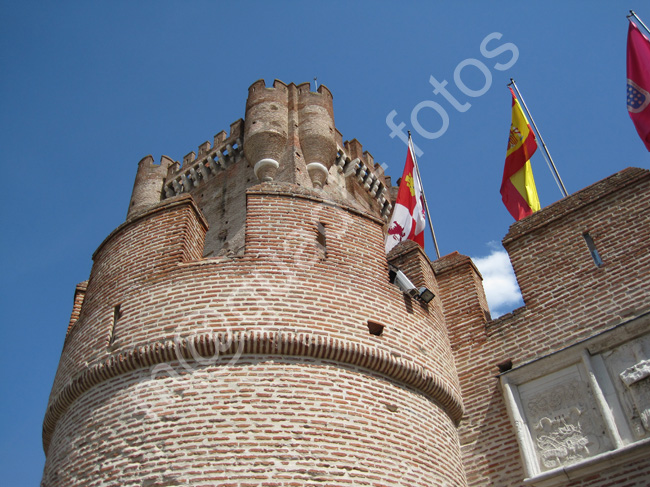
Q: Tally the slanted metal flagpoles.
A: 3